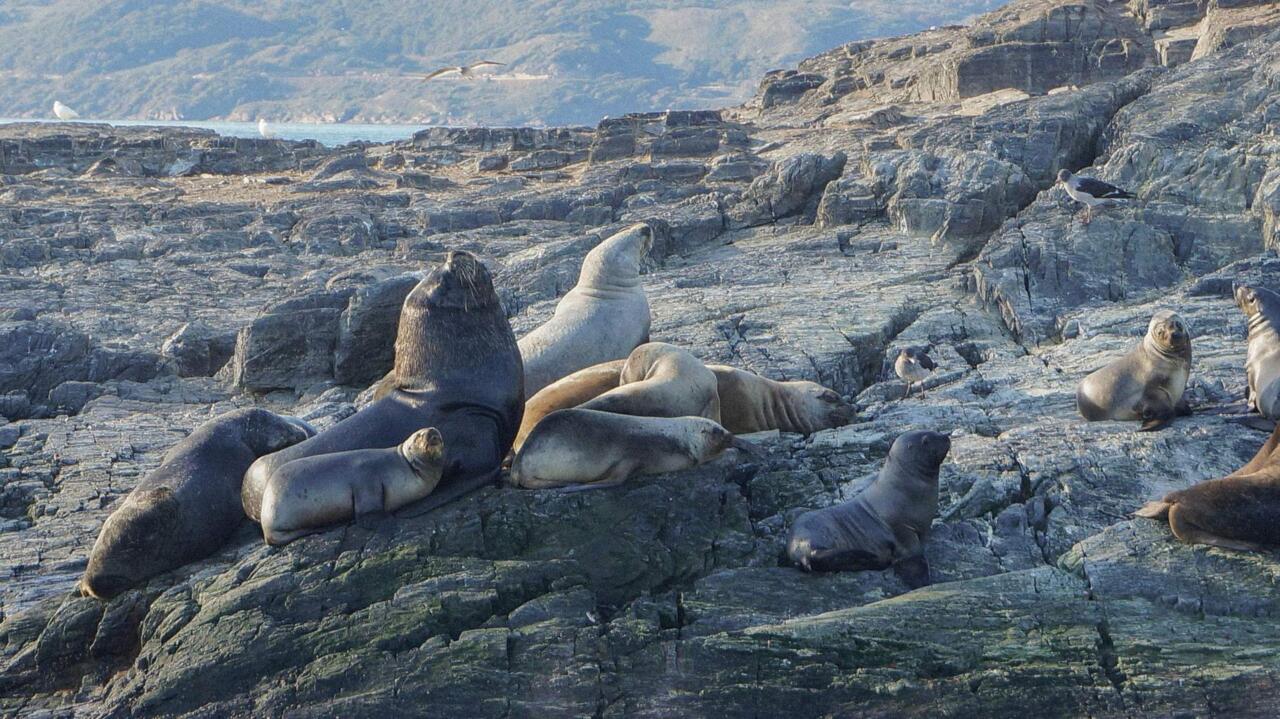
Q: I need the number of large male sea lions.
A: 1